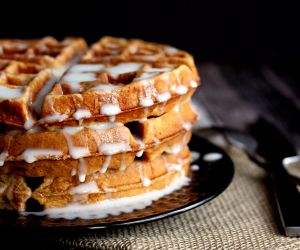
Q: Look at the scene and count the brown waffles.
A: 3